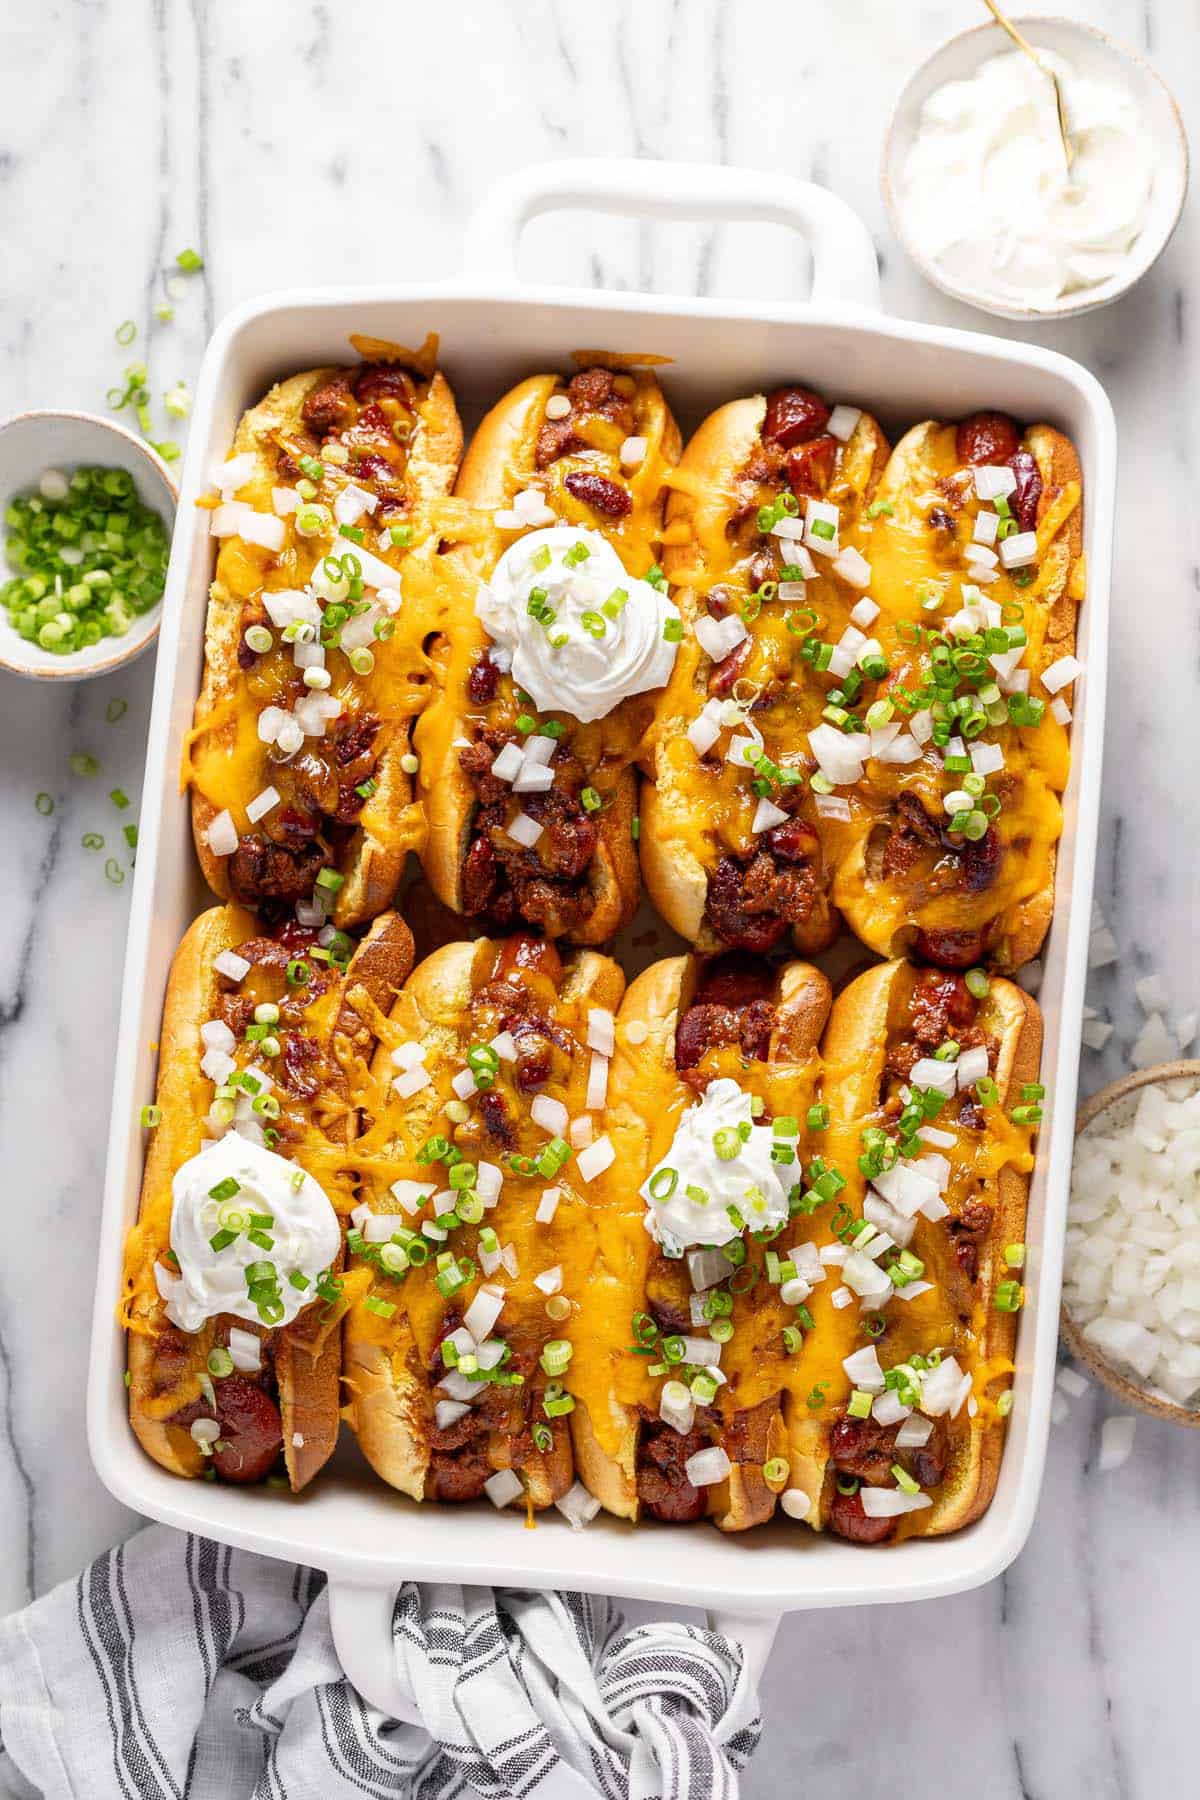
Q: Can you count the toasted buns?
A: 8